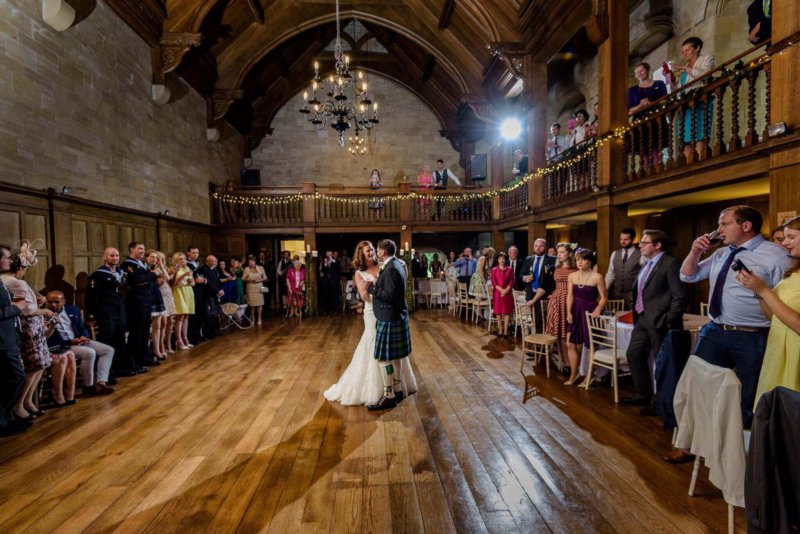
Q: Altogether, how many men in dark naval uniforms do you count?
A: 3